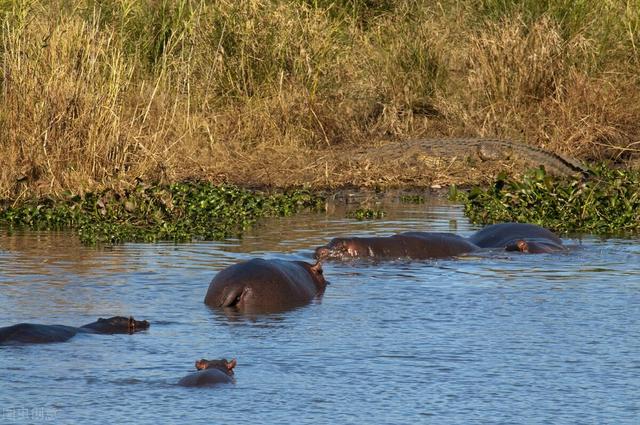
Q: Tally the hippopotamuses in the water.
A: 5